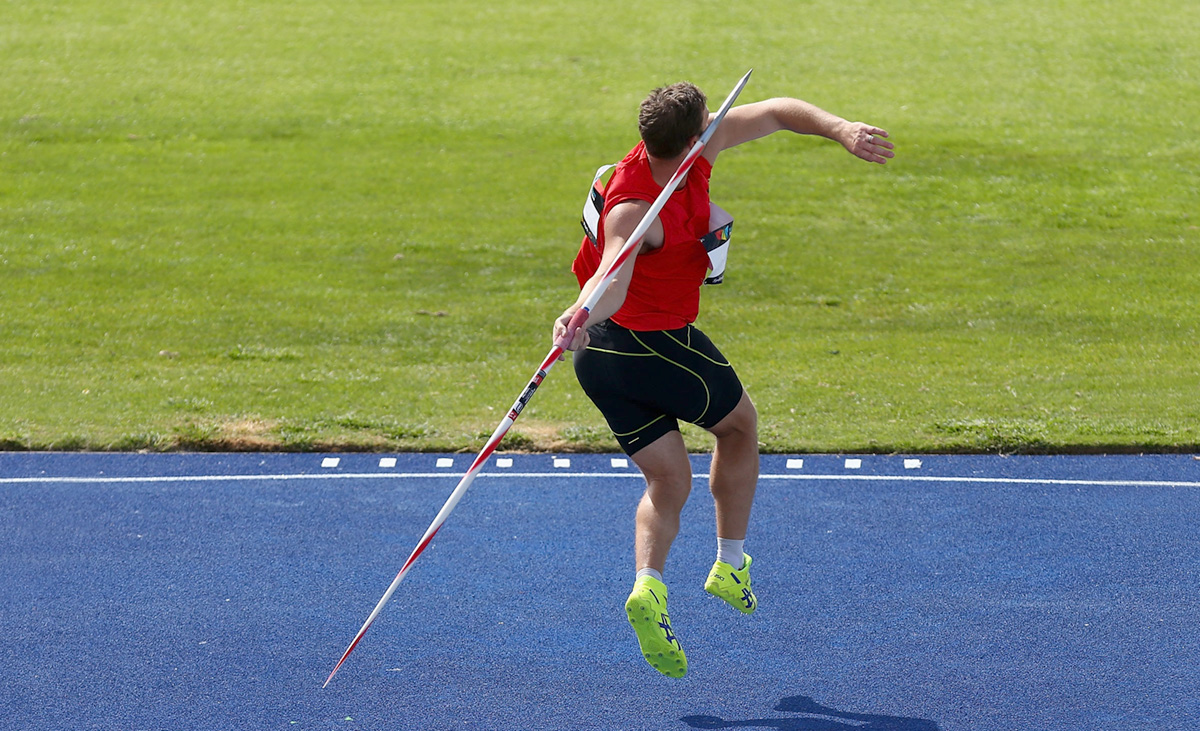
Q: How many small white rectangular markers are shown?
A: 9